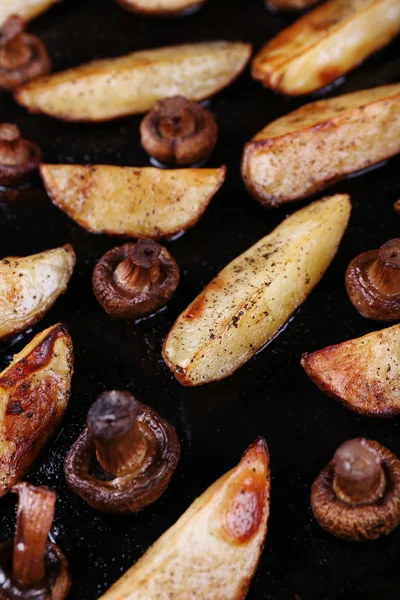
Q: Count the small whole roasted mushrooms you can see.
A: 8